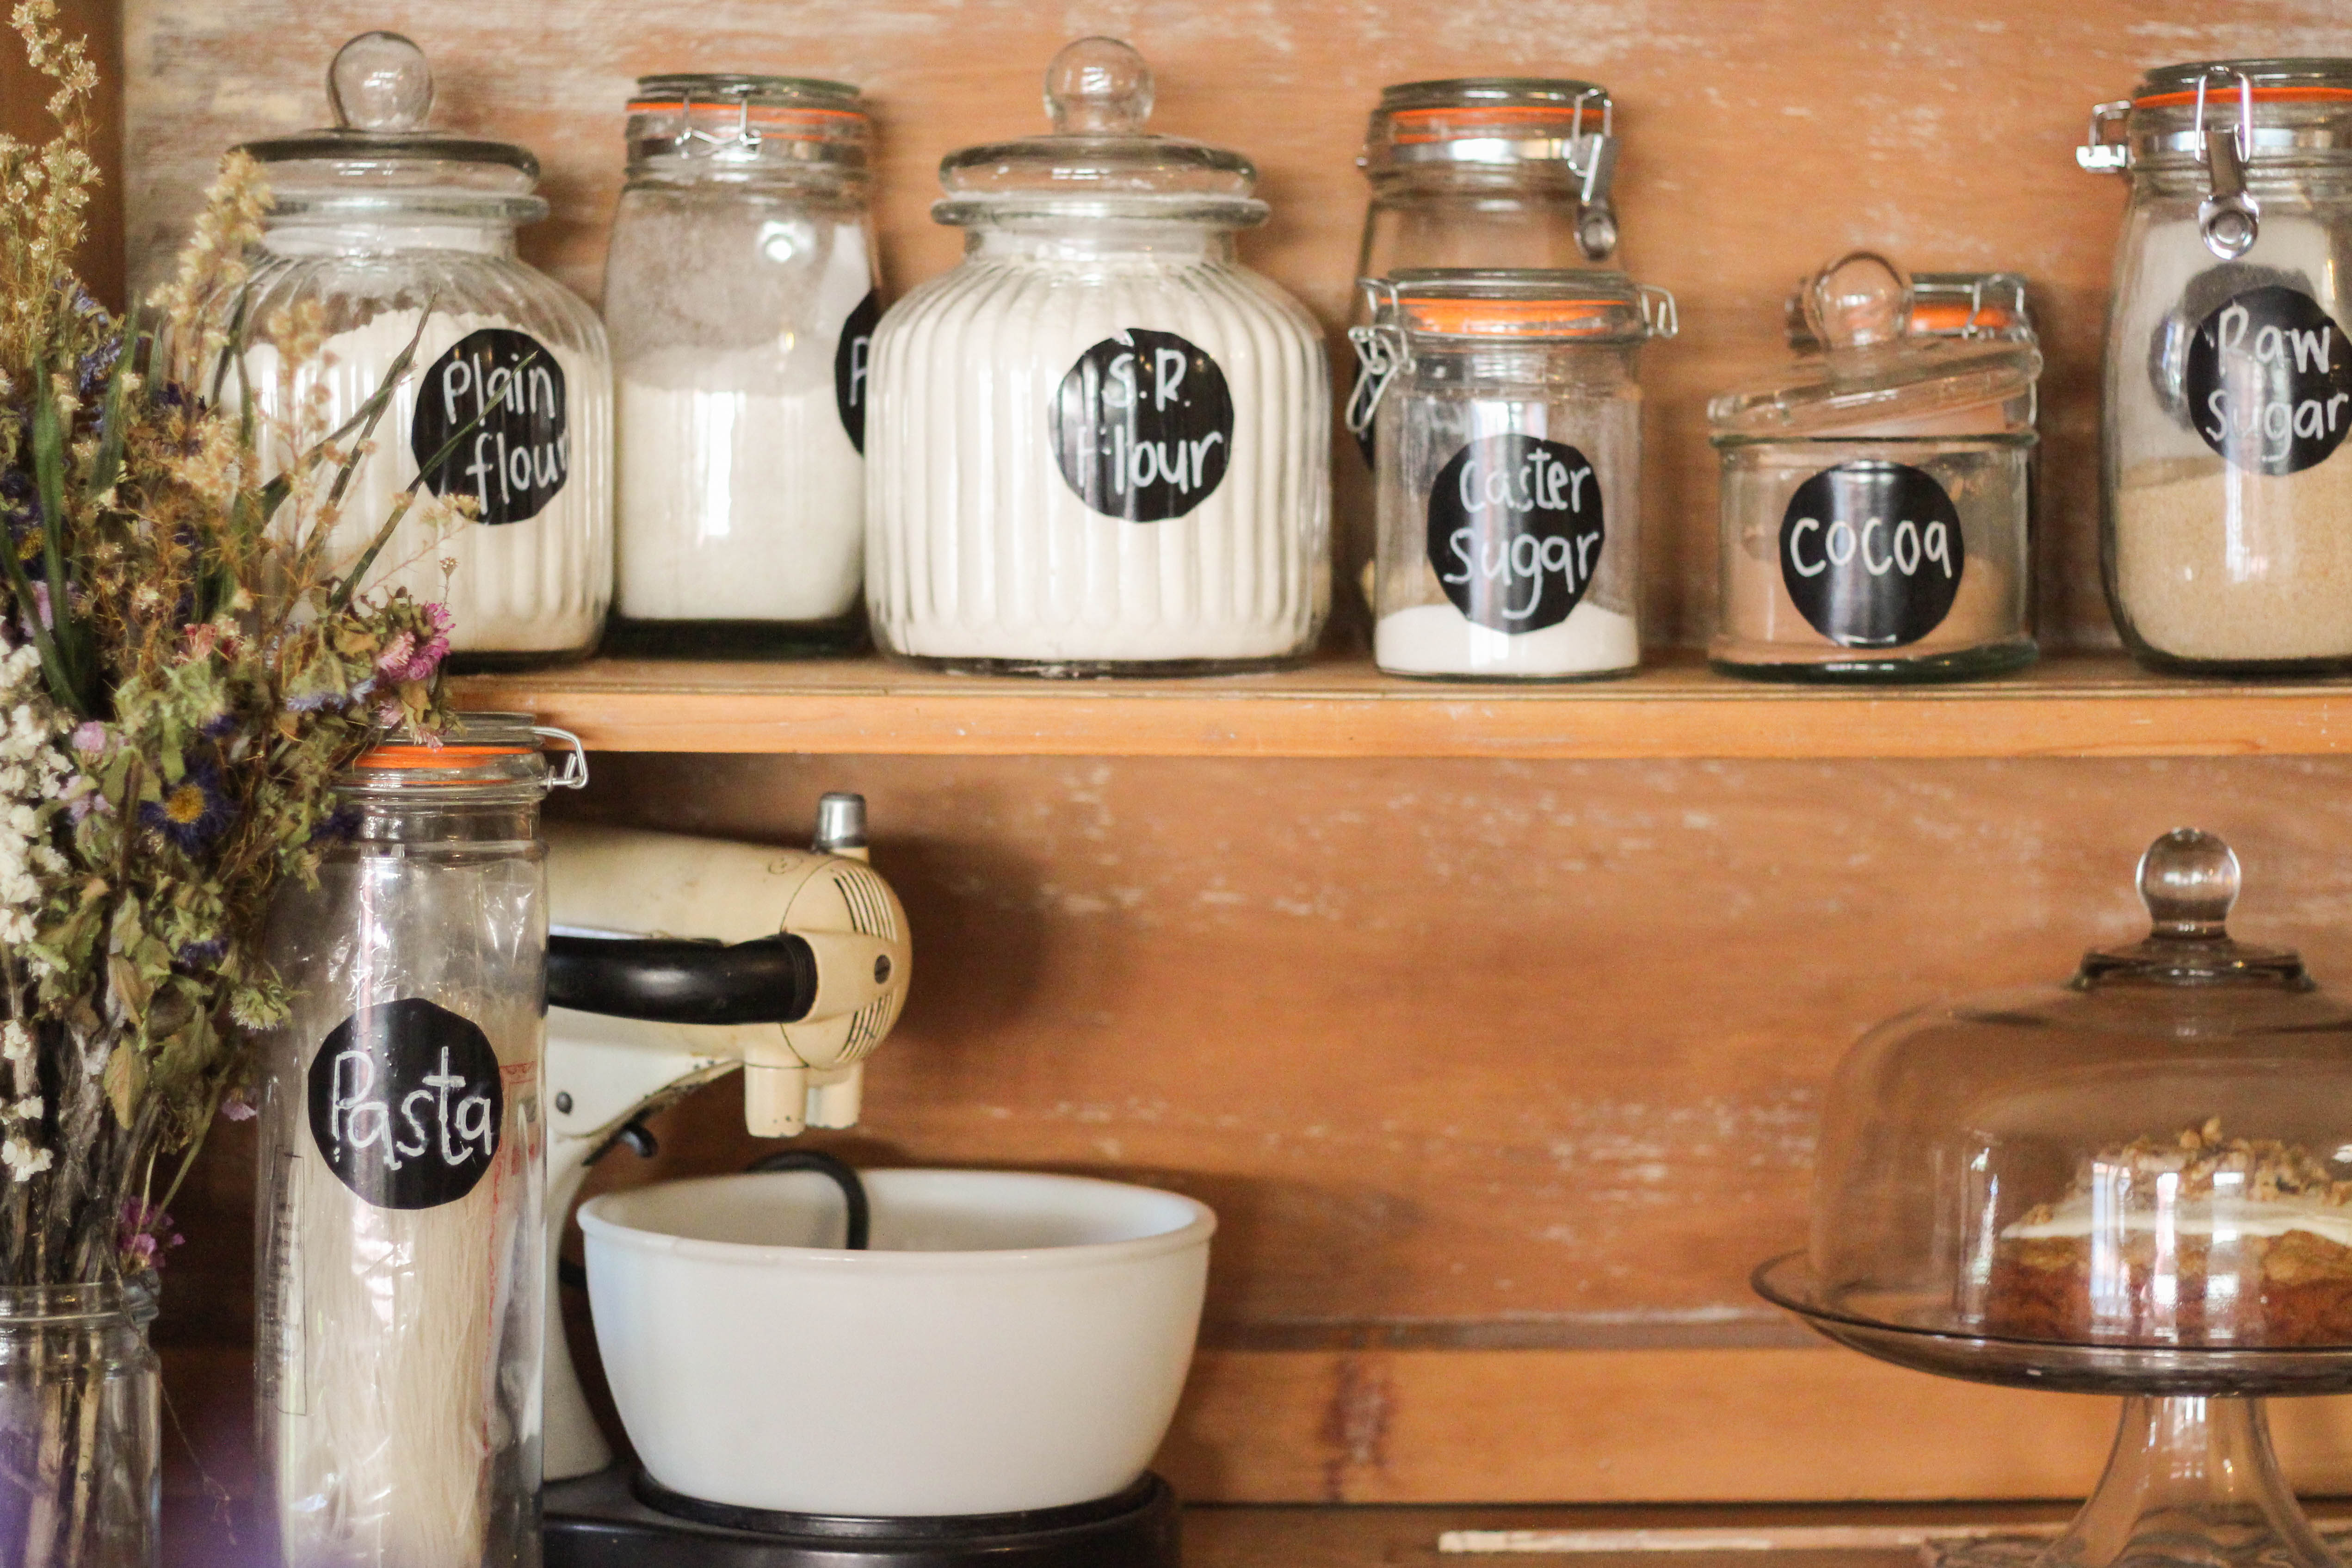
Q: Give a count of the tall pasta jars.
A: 1